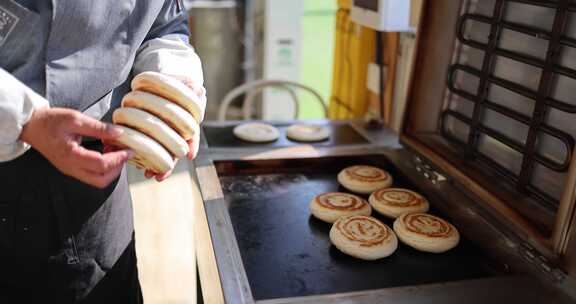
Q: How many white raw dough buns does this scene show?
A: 6